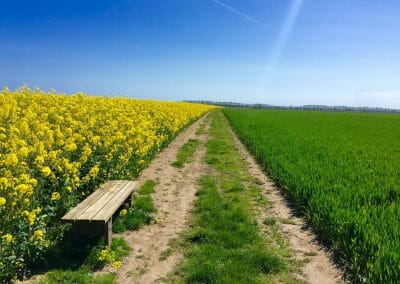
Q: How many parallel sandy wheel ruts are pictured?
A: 2